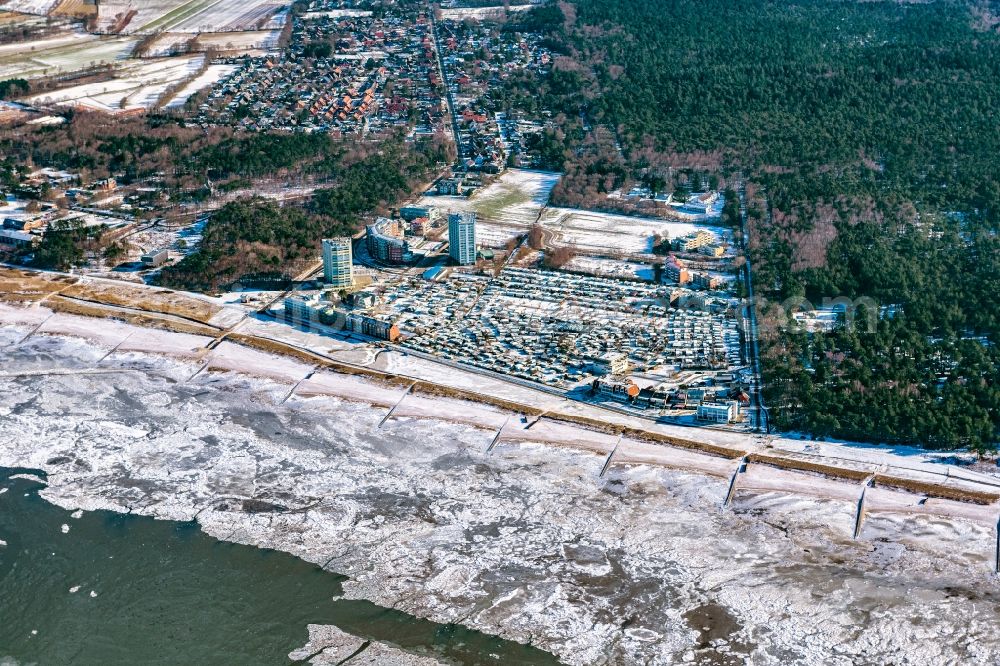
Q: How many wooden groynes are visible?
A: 10